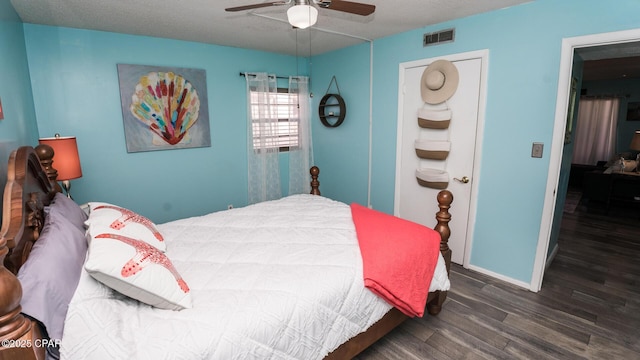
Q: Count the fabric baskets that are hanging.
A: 3